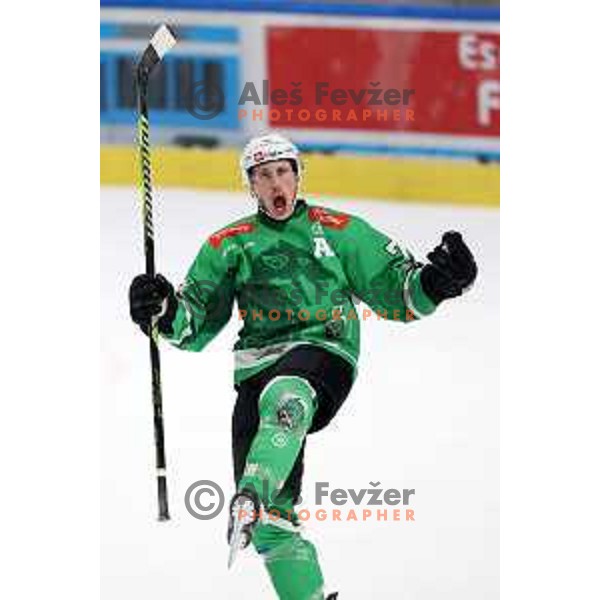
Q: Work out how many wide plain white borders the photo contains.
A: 2